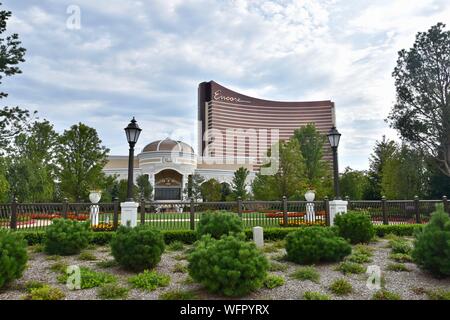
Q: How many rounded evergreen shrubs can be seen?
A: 8